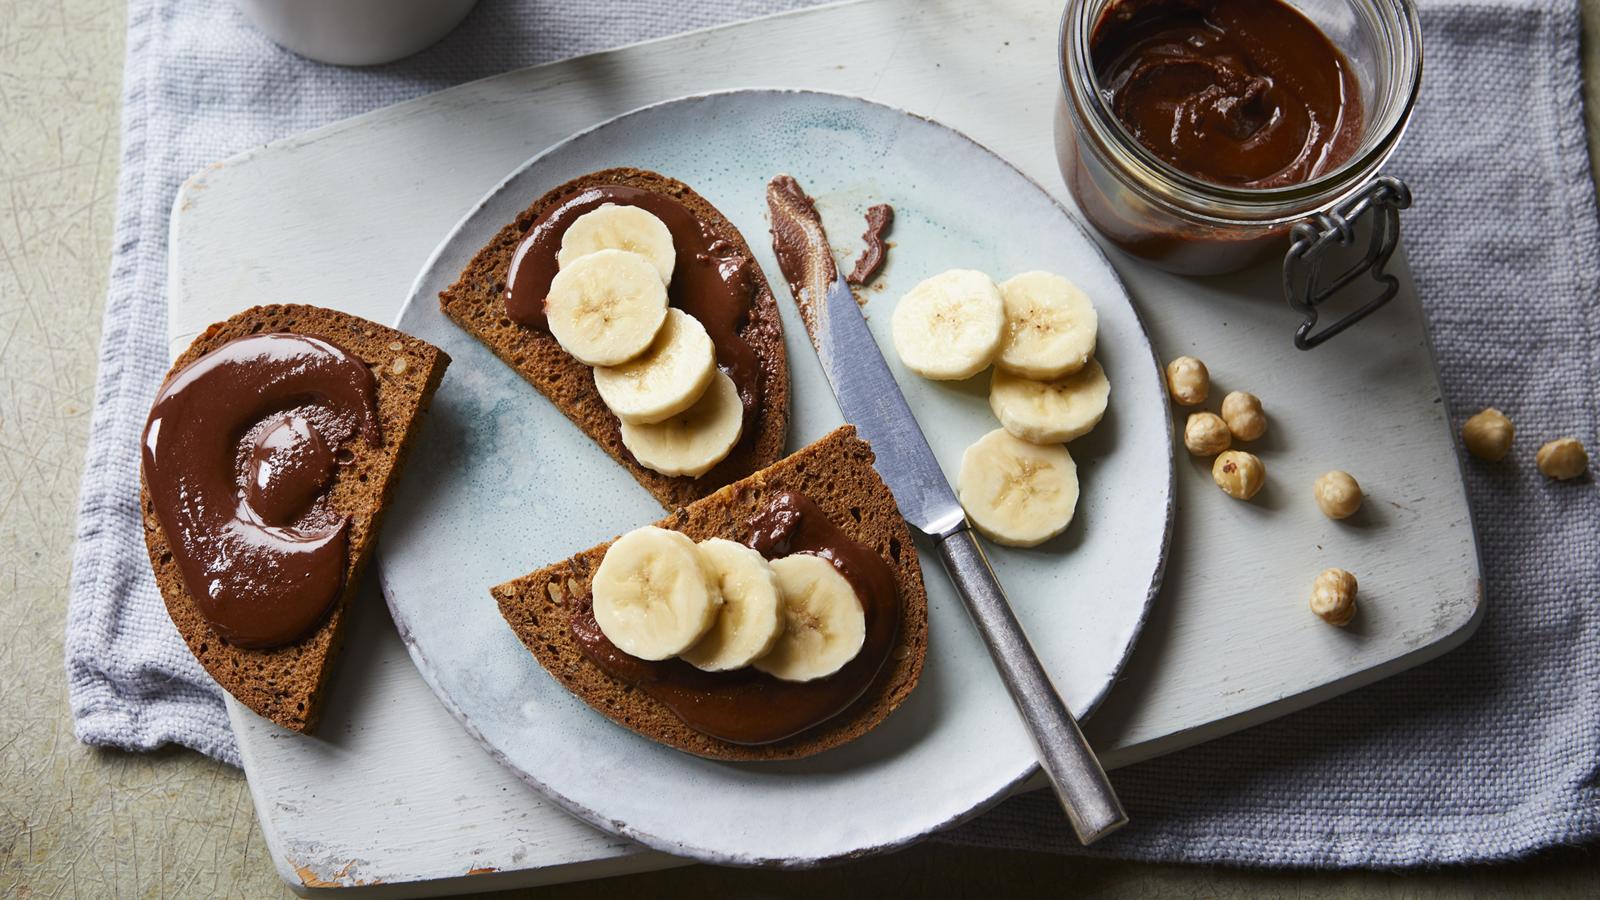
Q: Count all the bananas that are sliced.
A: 11